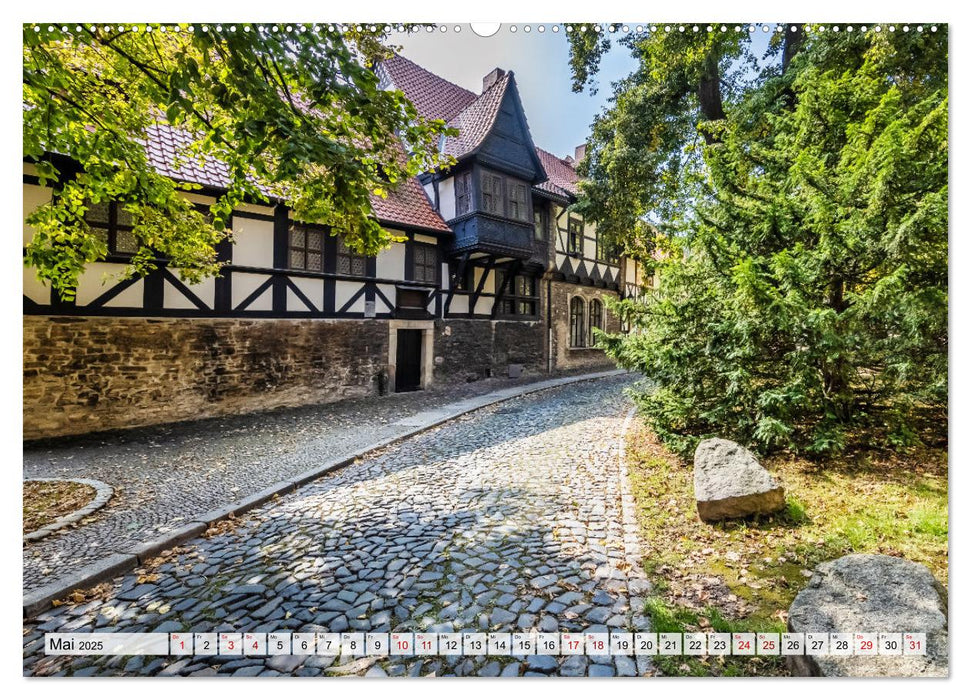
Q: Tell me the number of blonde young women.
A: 0